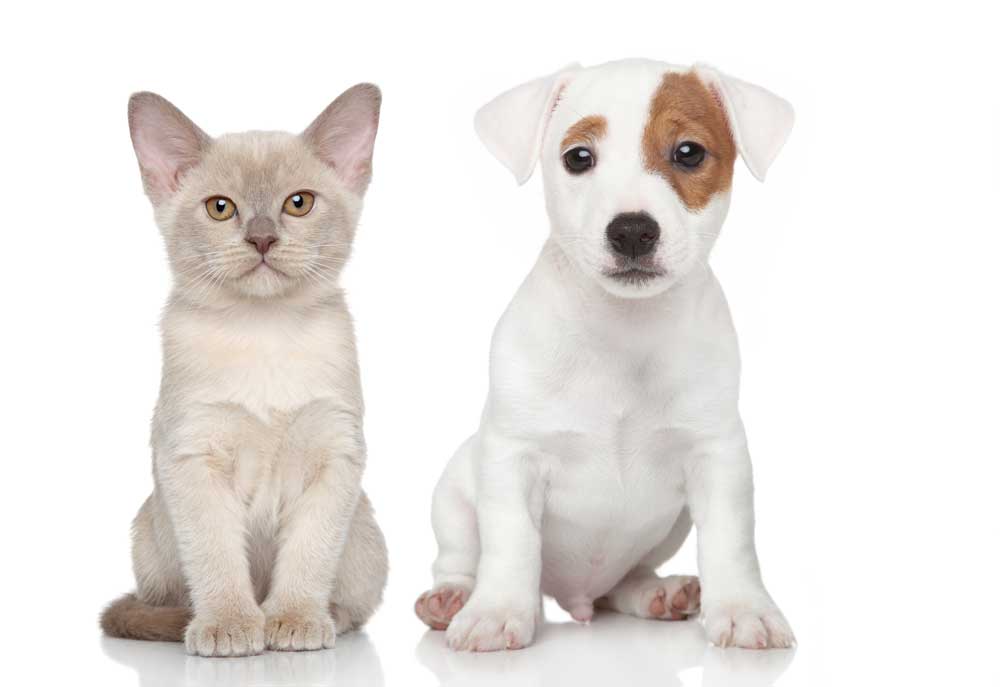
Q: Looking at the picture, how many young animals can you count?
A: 2